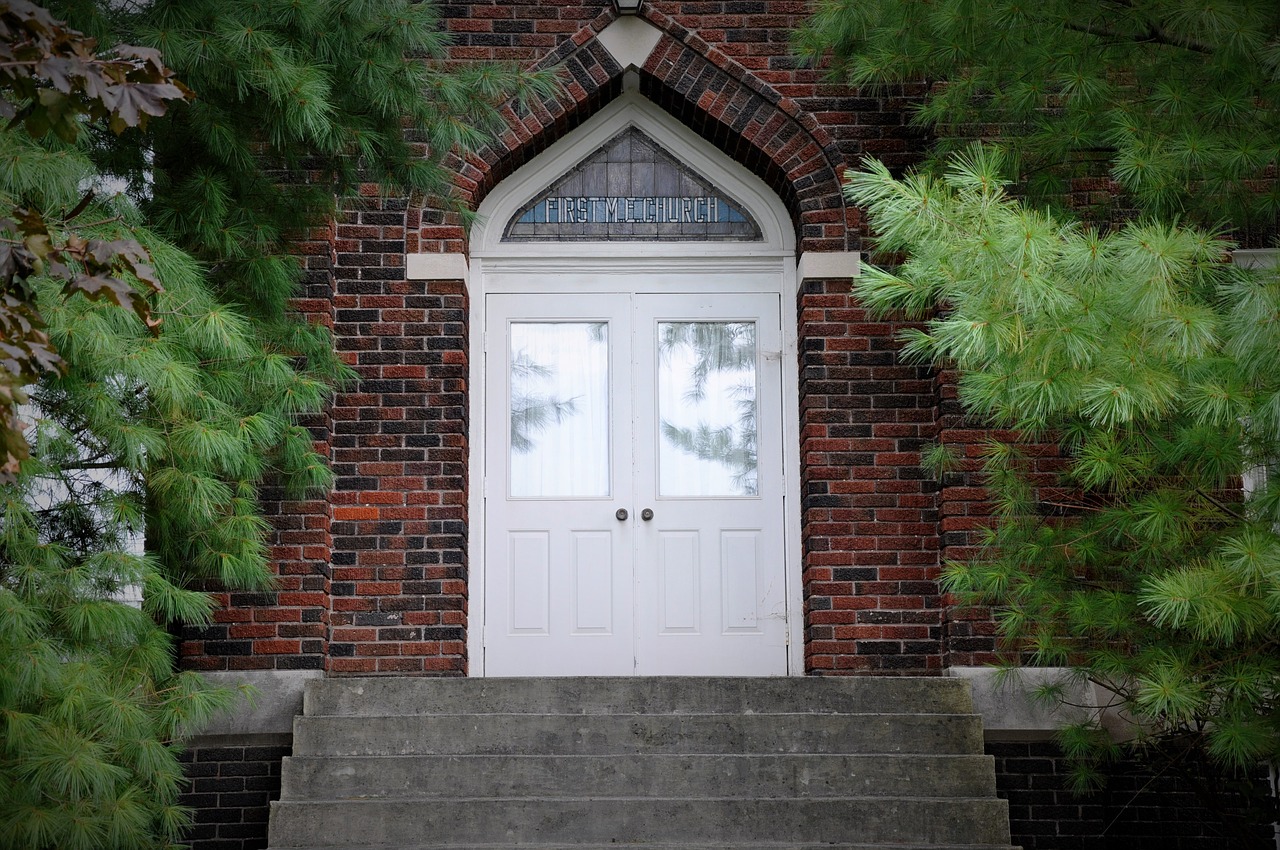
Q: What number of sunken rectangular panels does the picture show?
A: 4